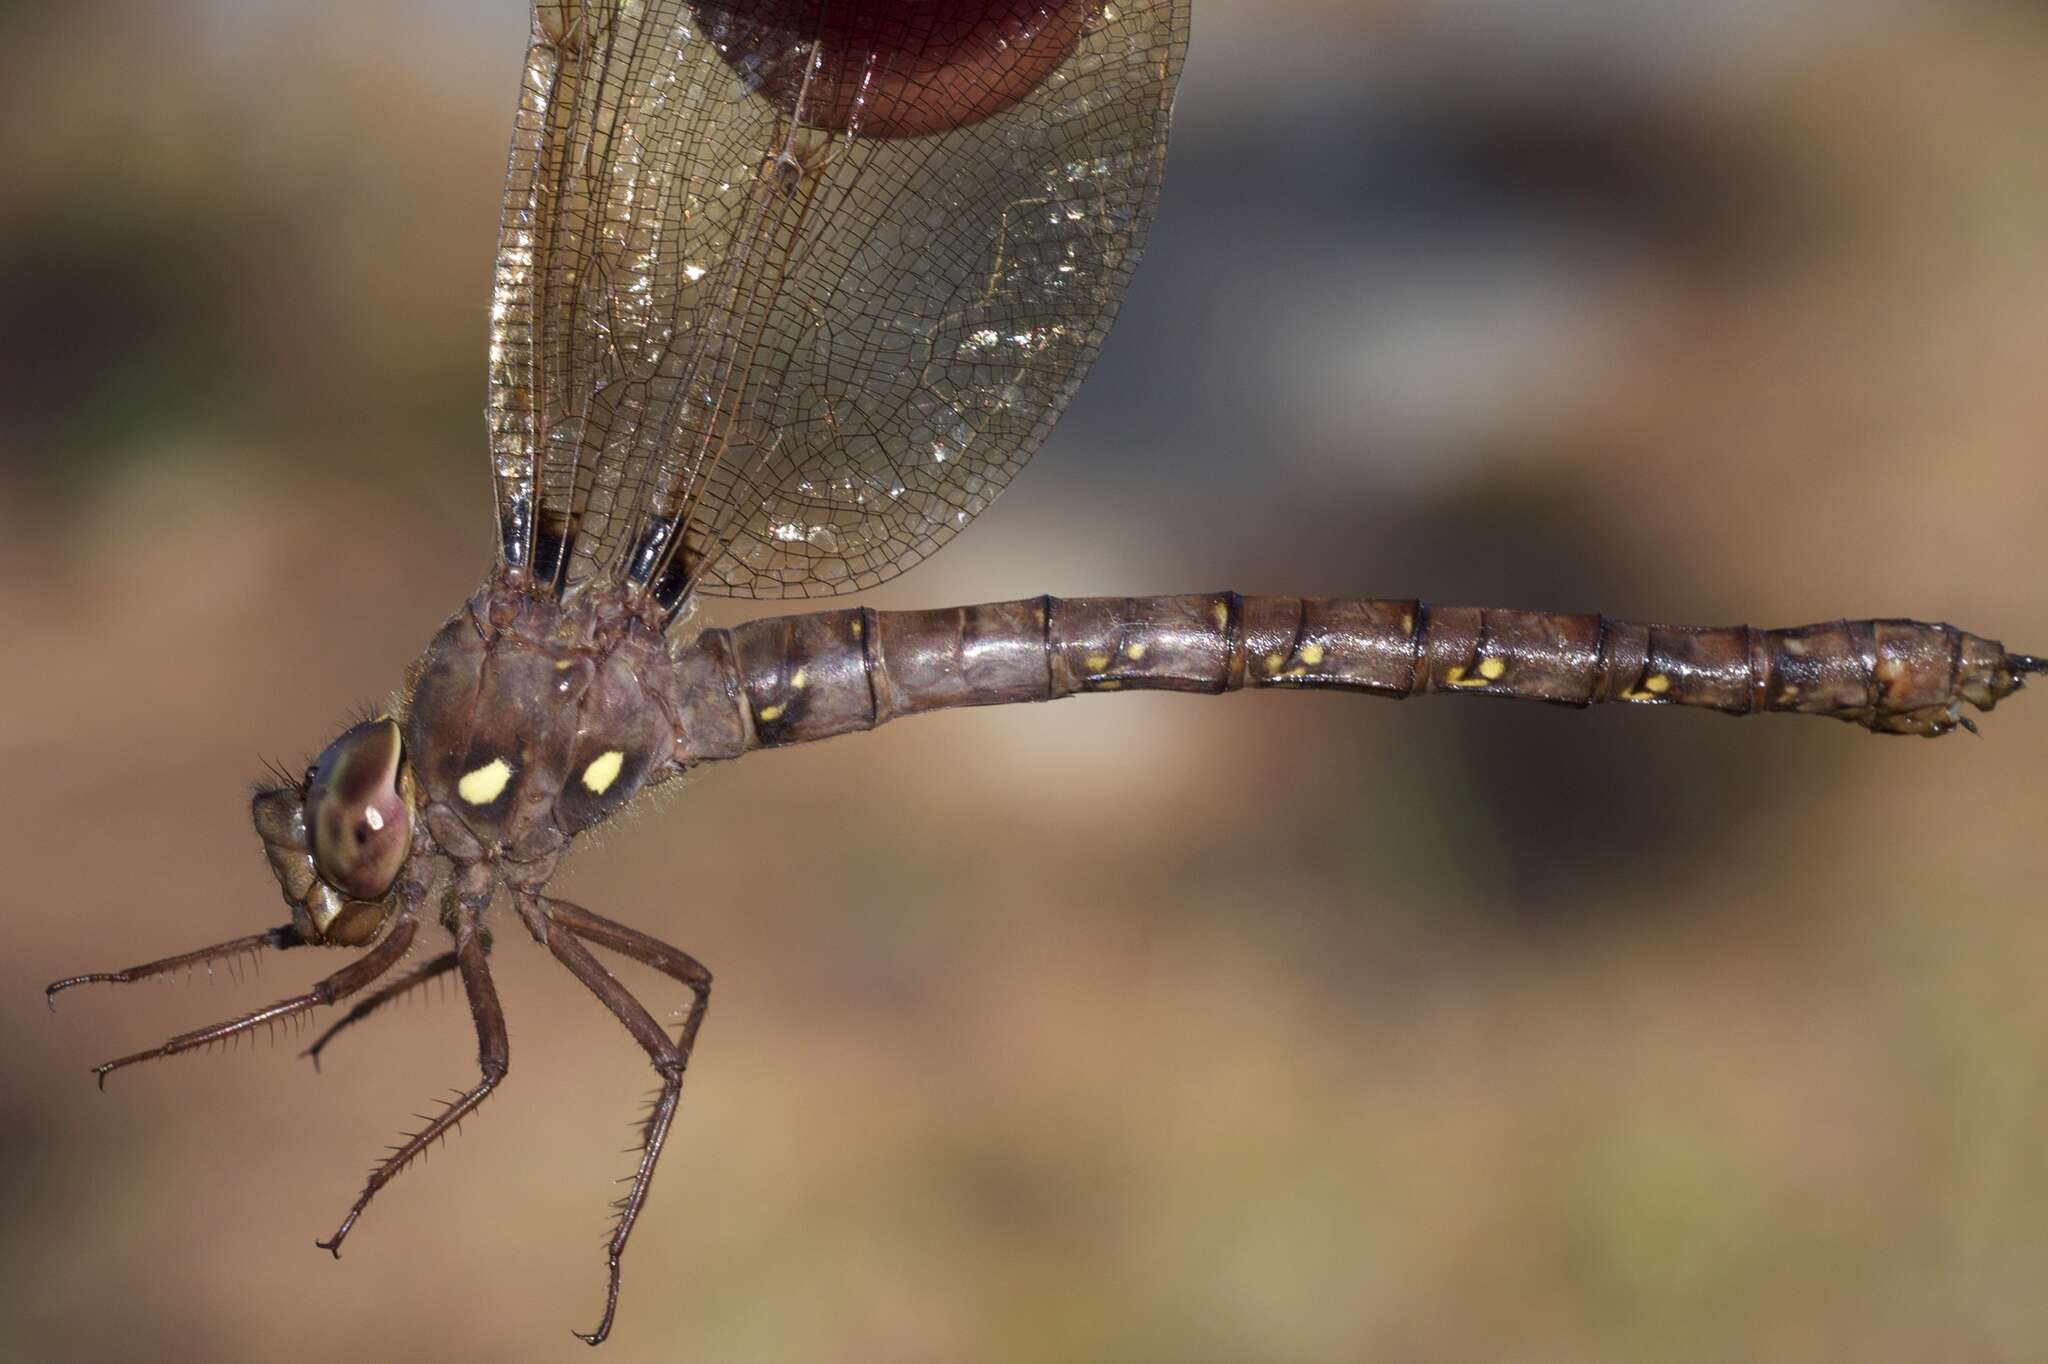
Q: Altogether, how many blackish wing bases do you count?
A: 2